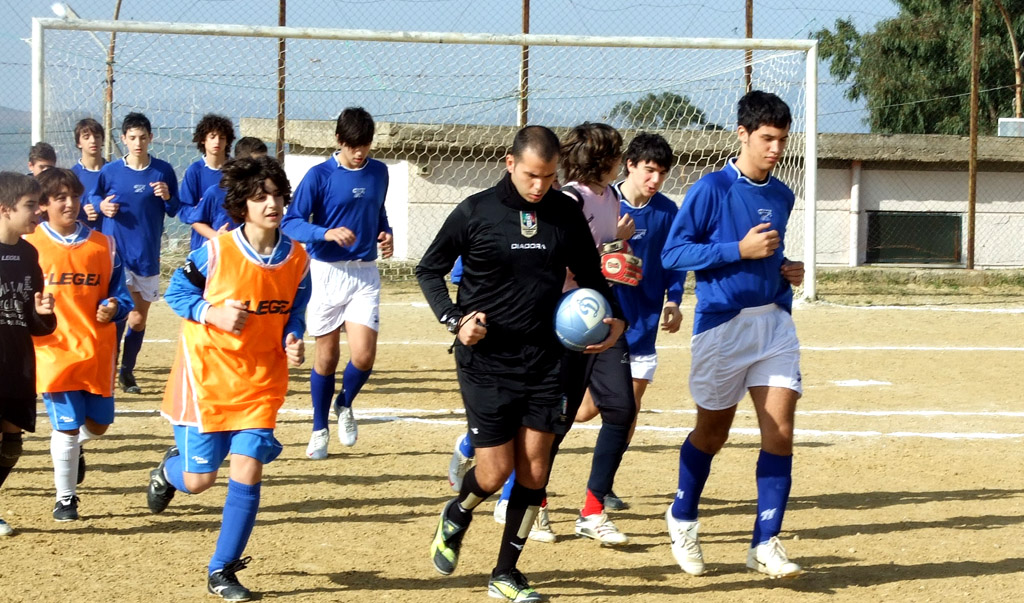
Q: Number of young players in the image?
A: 12